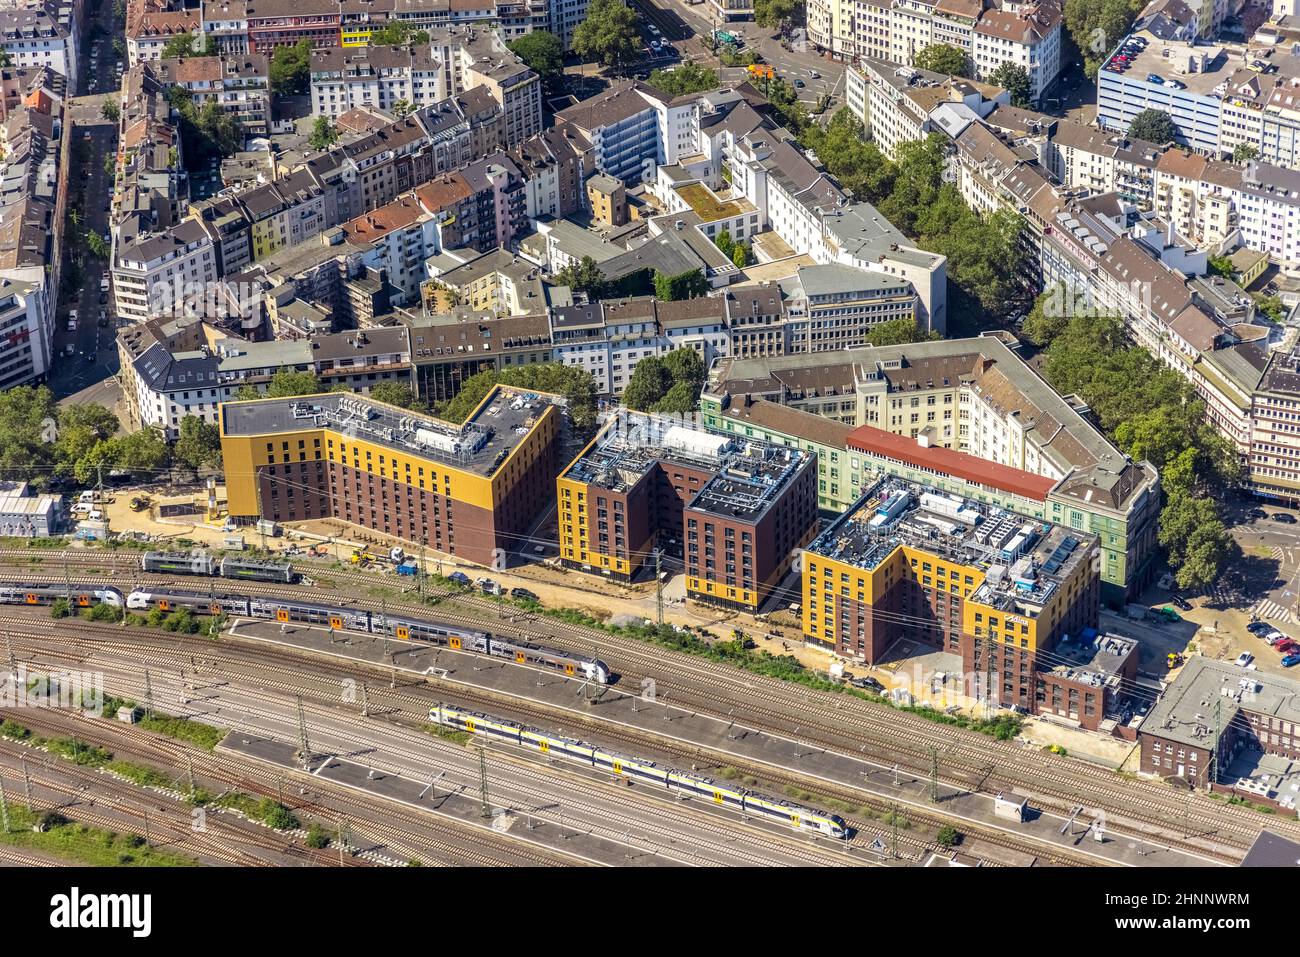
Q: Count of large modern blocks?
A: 3